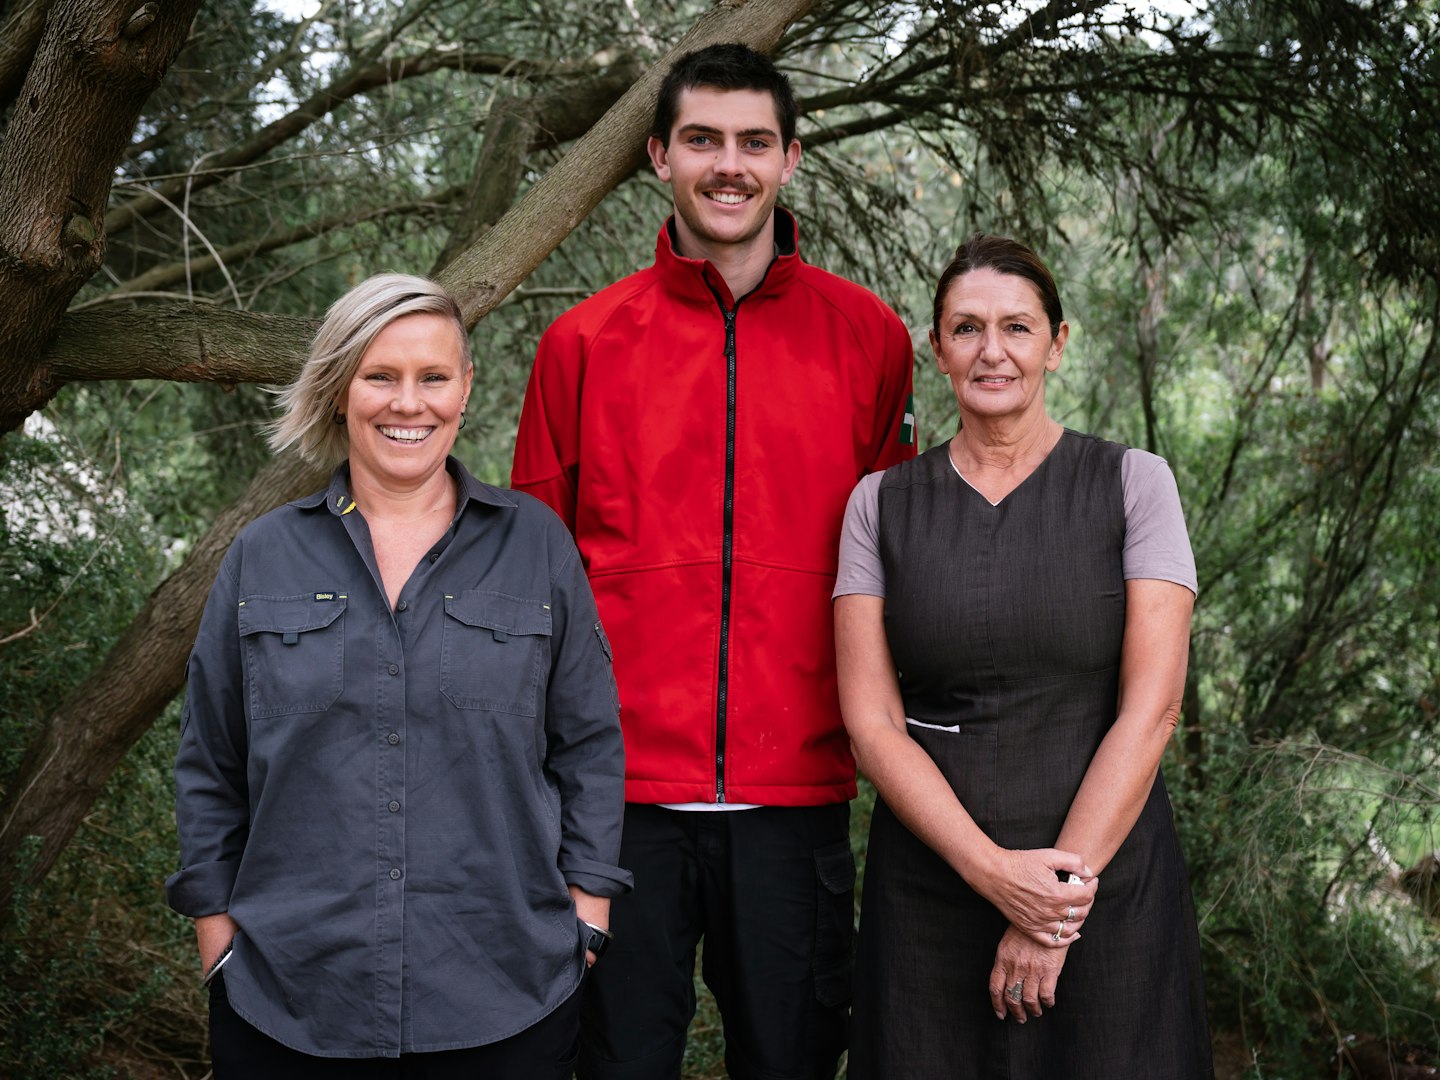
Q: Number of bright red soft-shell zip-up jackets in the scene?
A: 1